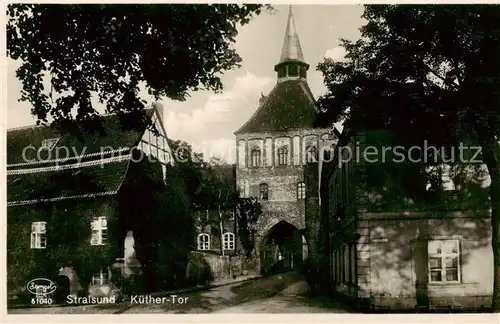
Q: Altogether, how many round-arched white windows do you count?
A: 2